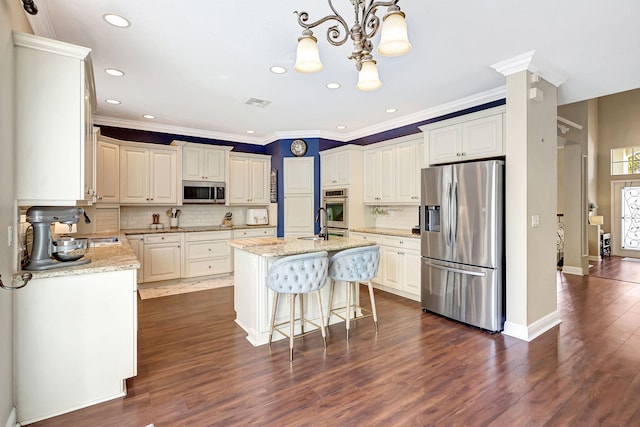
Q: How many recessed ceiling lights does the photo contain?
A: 9